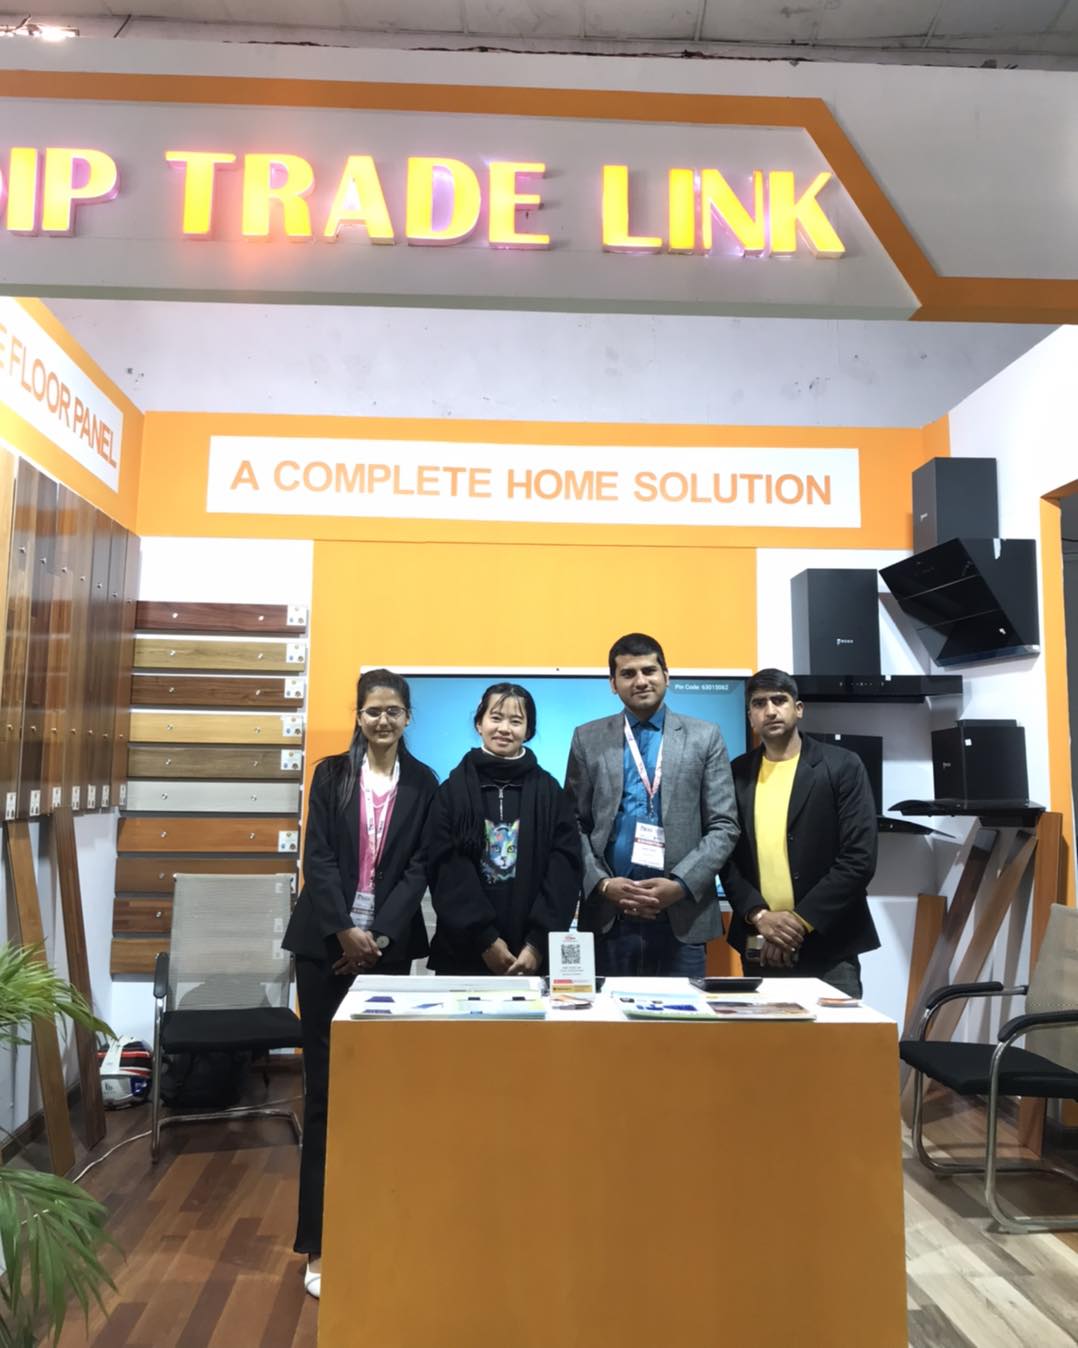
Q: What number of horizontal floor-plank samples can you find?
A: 10